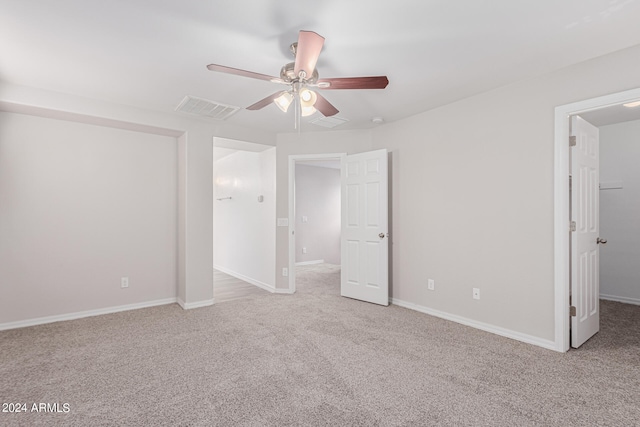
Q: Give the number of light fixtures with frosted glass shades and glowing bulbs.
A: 3